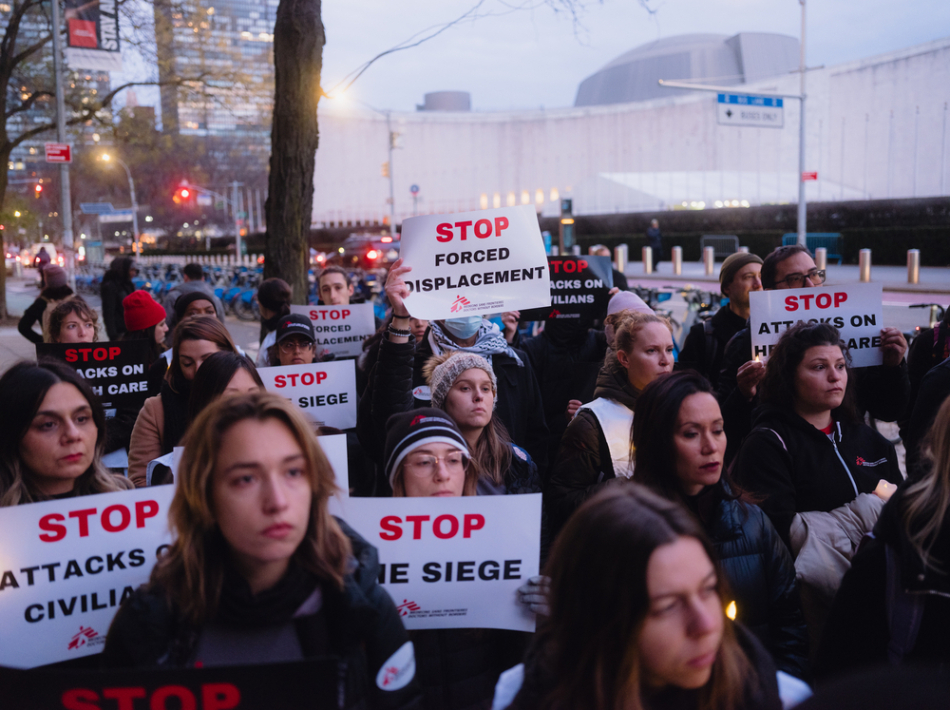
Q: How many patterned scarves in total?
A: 1